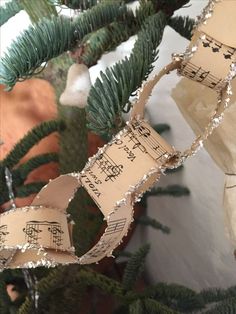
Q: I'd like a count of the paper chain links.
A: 5